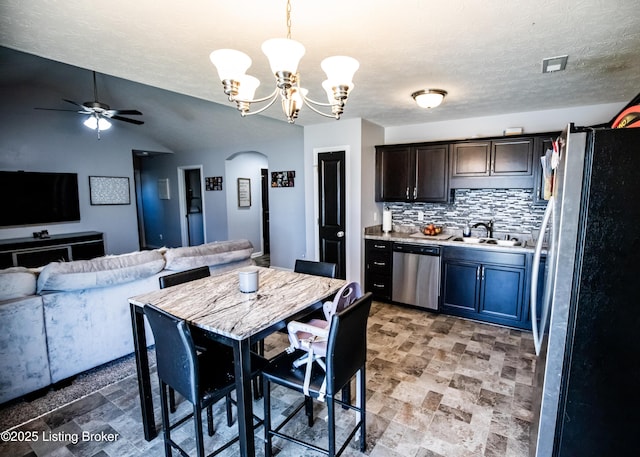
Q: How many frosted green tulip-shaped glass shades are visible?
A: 0